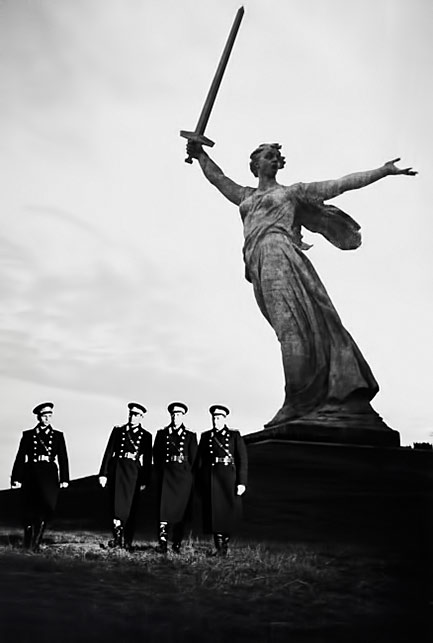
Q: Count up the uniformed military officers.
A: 4